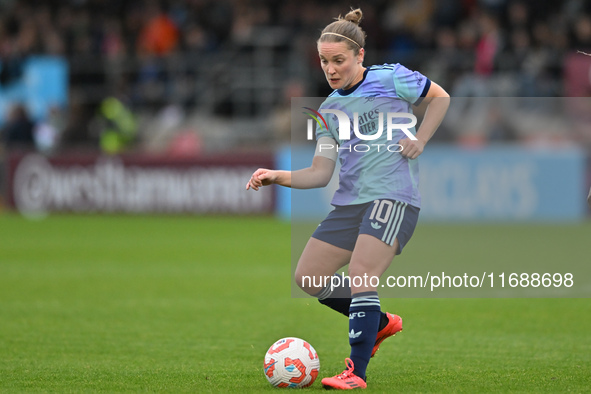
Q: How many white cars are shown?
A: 0